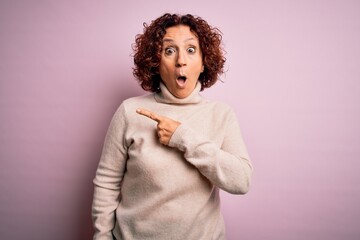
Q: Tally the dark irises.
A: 2